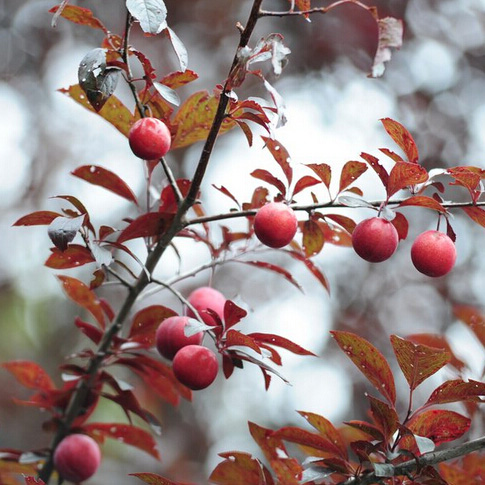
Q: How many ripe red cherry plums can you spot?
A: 8